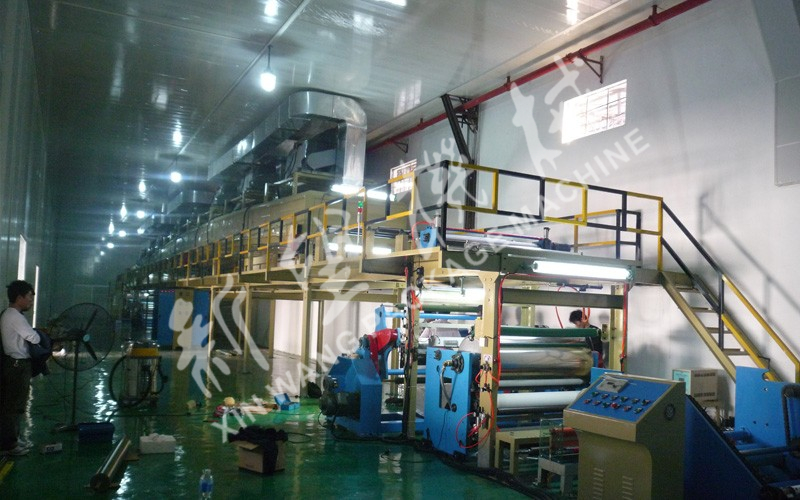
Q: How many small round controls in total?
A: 12